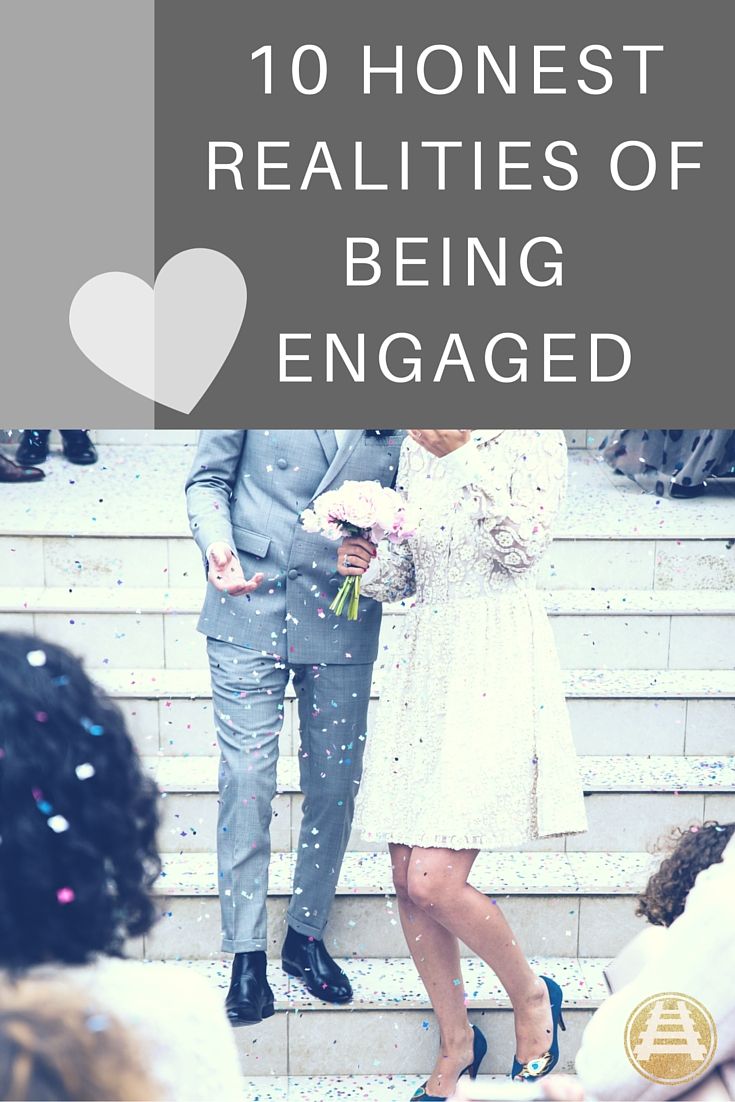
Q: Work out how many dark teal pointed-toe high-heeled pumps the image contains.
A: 2